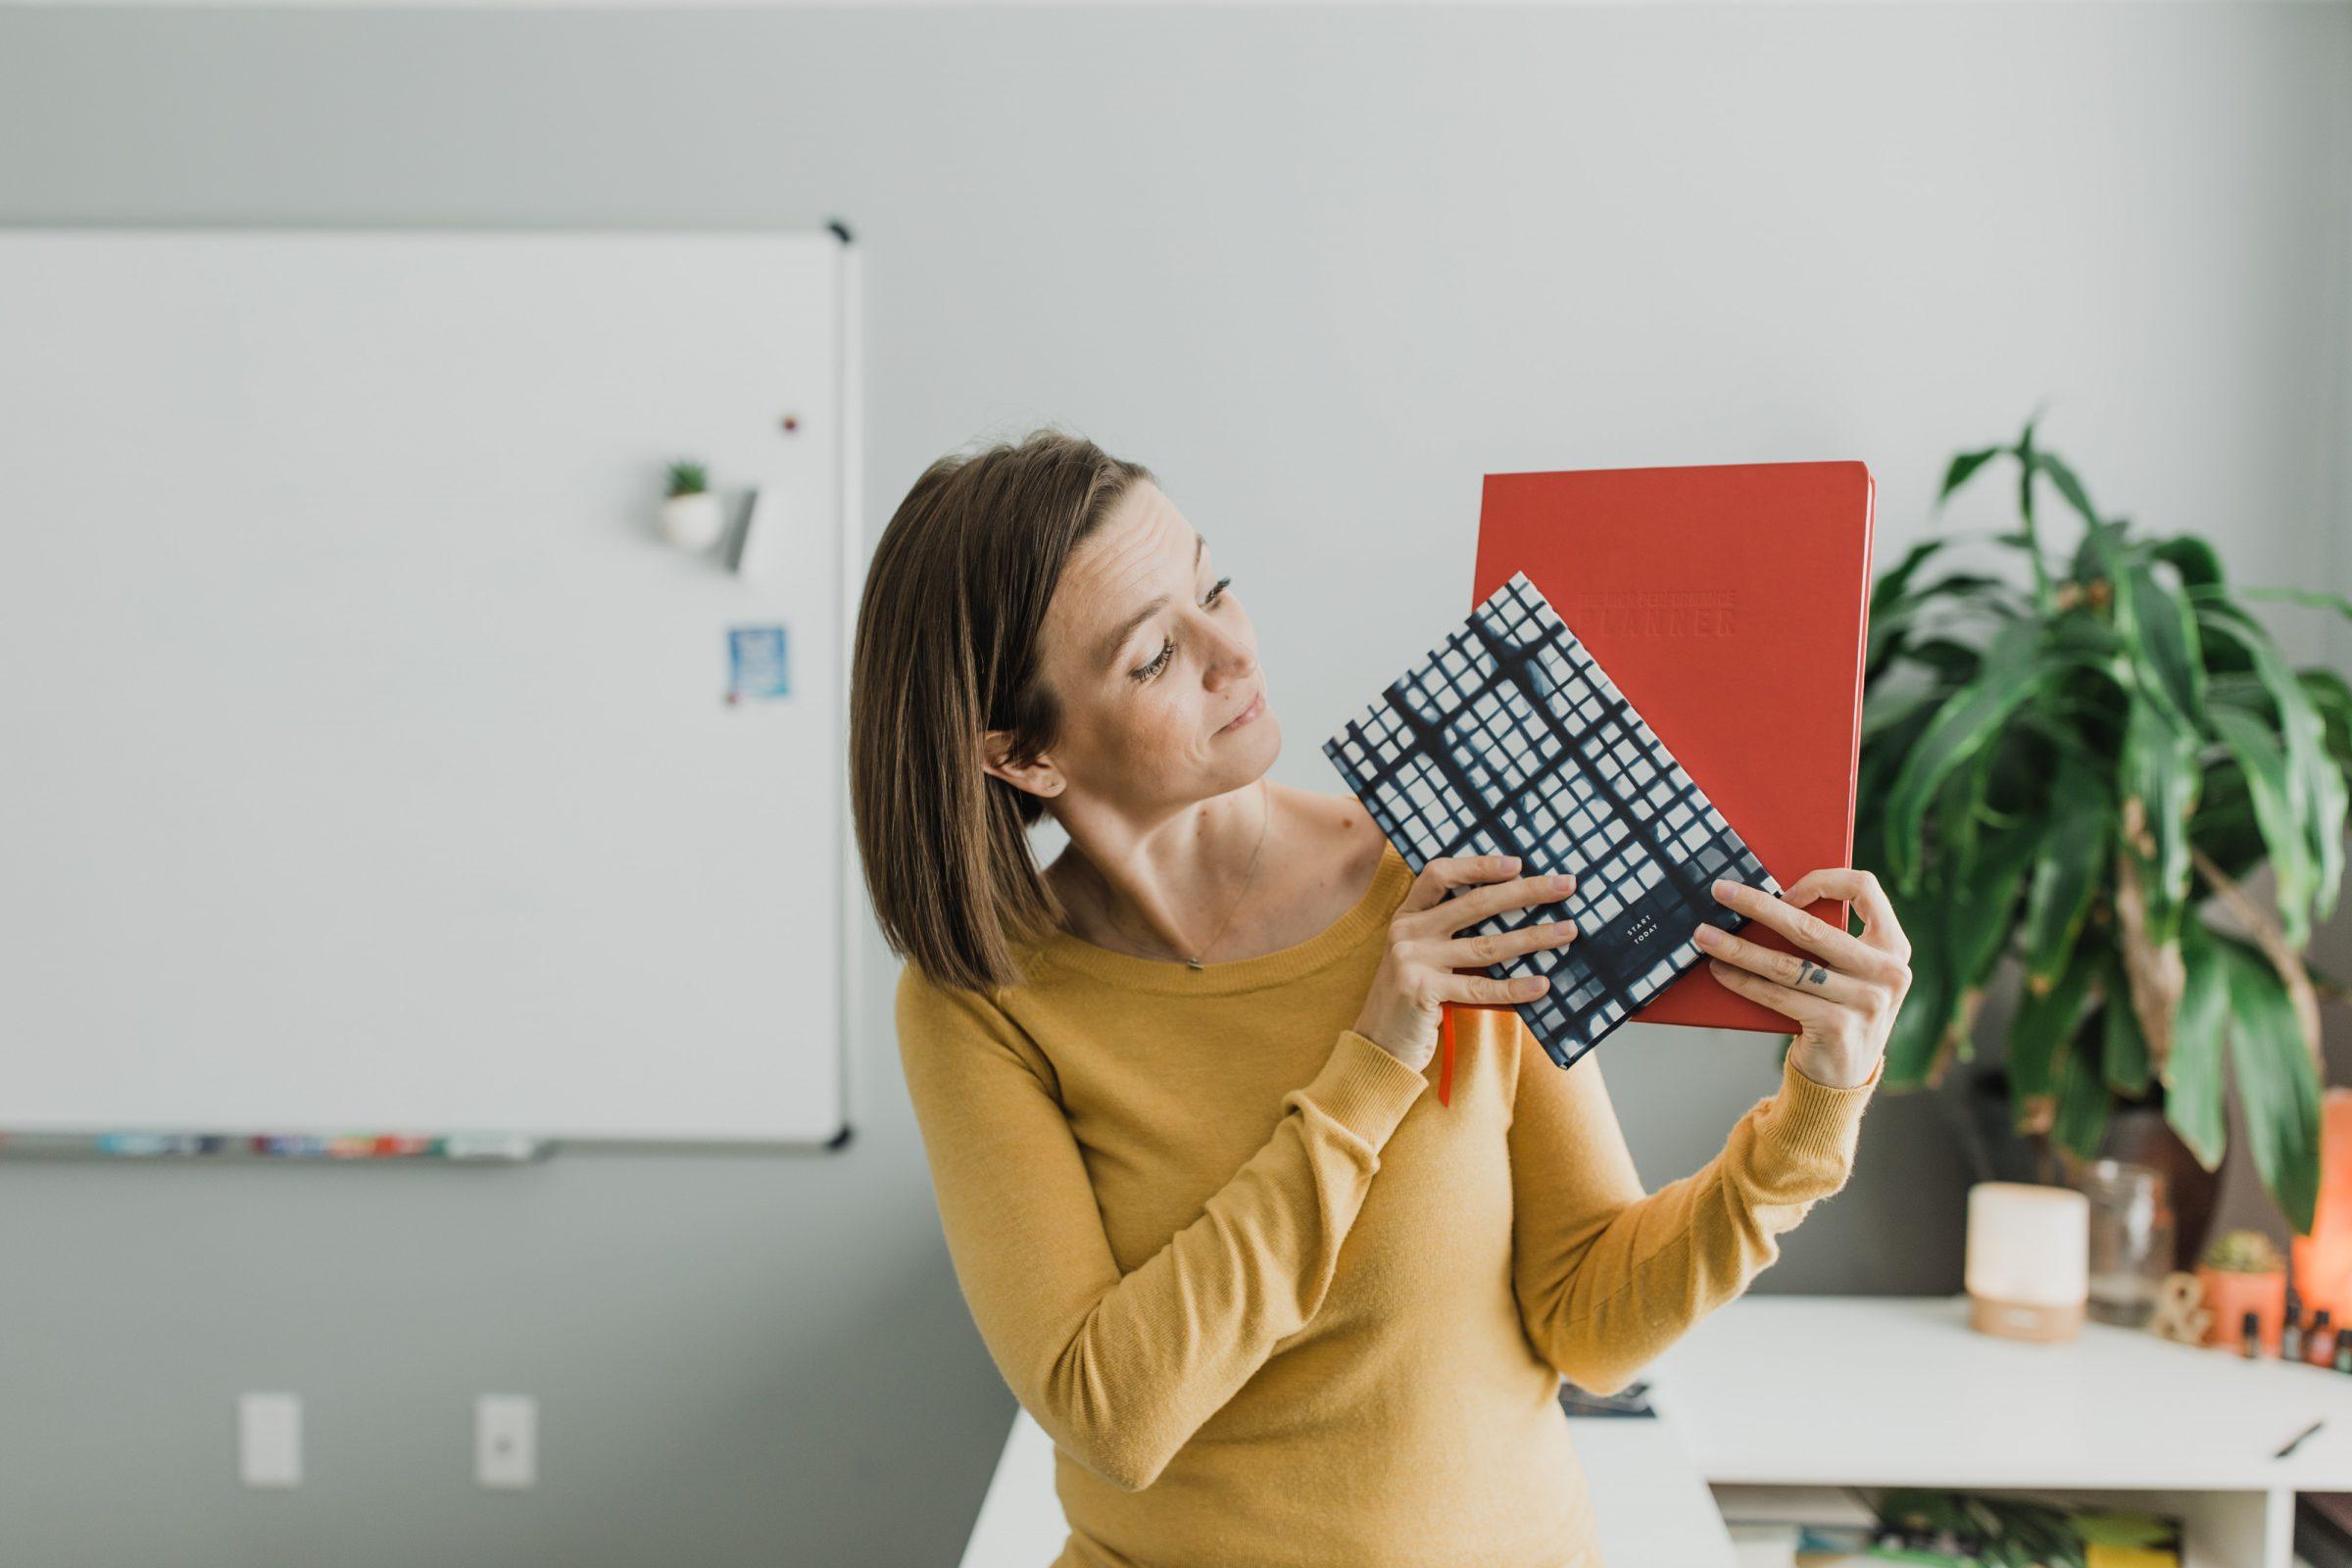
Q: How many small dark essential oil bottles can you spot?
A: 4